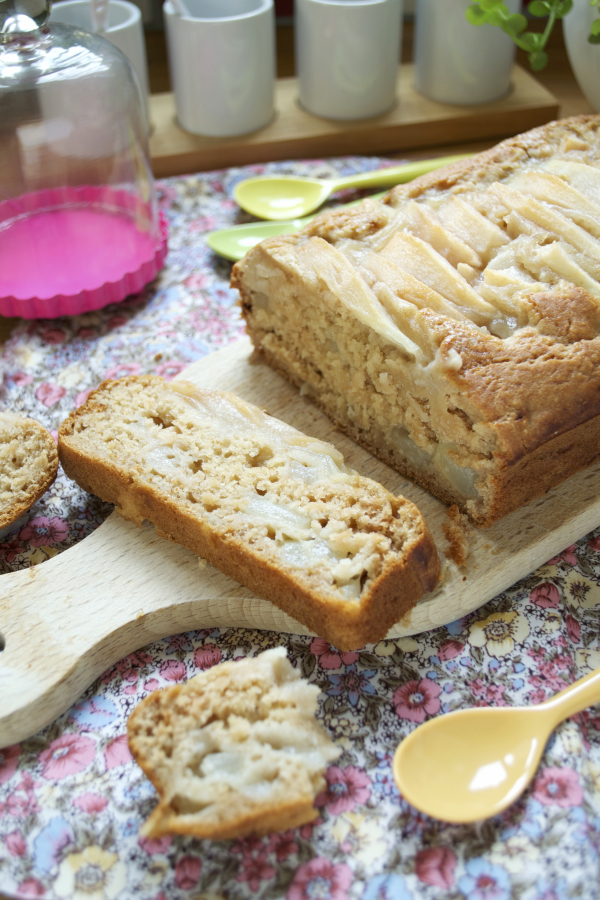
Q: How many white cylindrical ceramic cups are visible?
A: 4